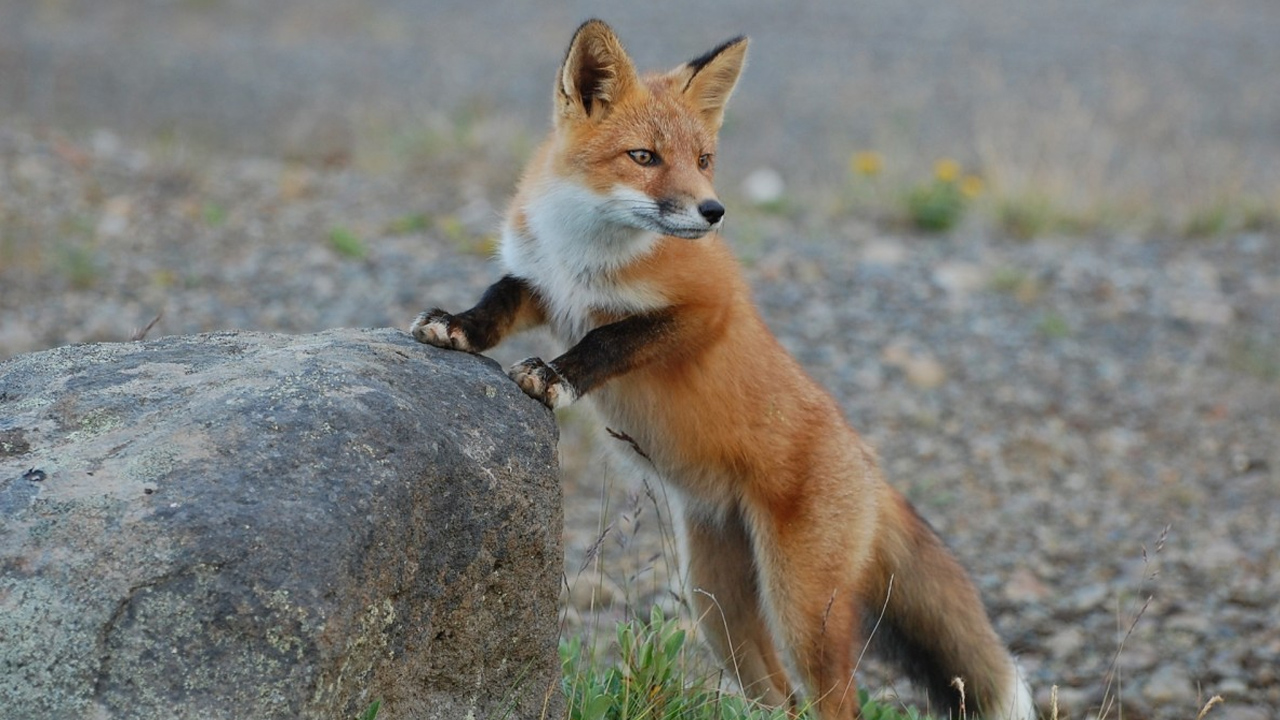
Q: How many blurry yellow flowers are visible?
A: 3